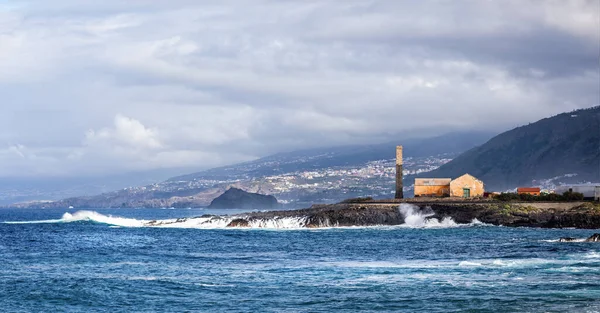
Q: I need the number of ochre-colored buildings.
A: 2